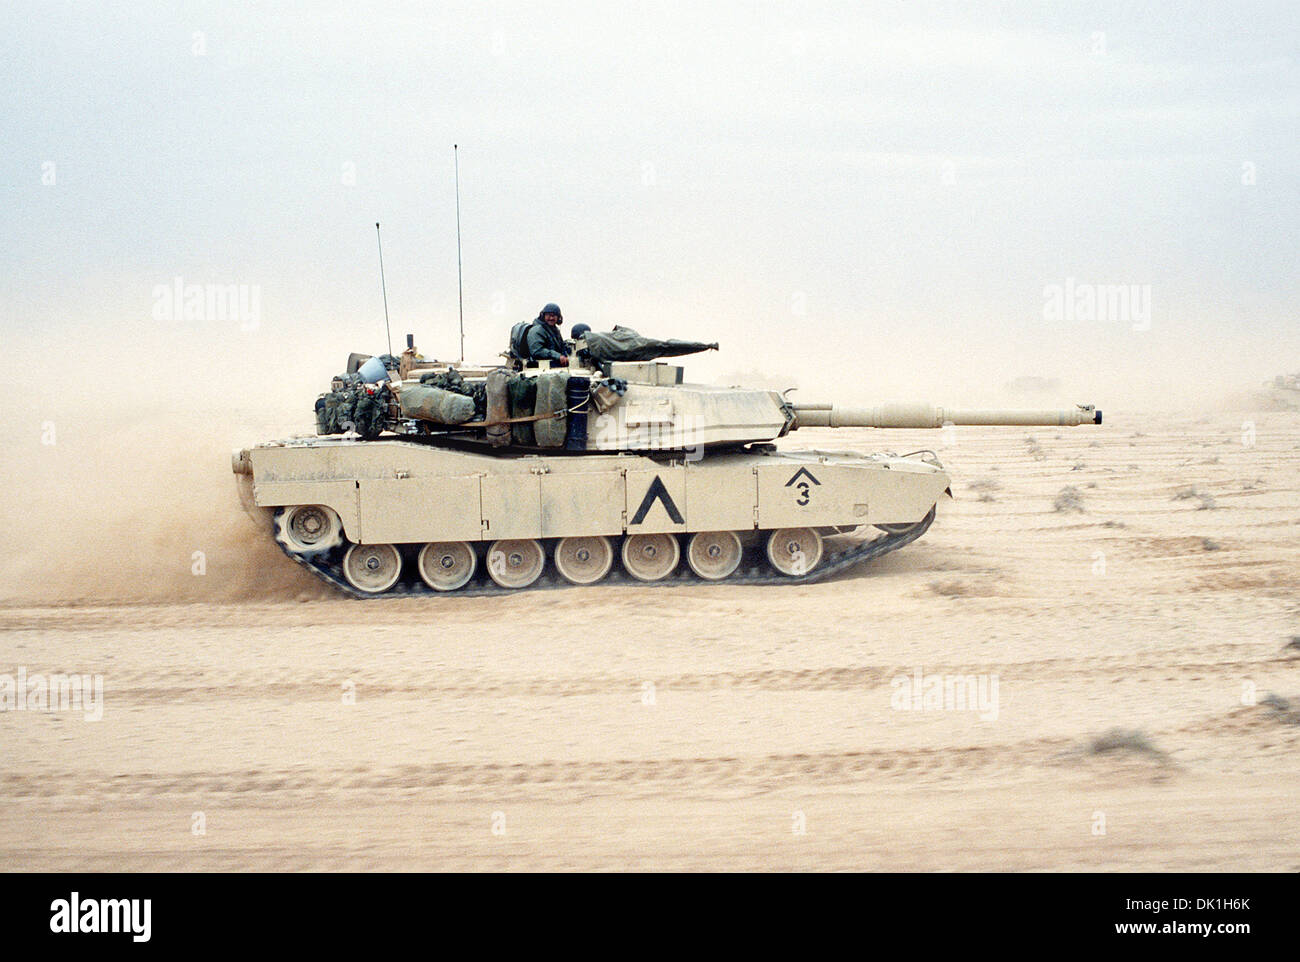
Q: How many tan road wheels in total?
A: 7